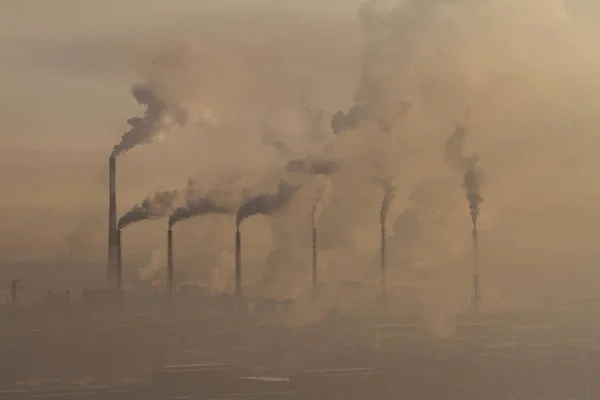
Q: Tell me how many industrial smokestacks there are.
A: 7